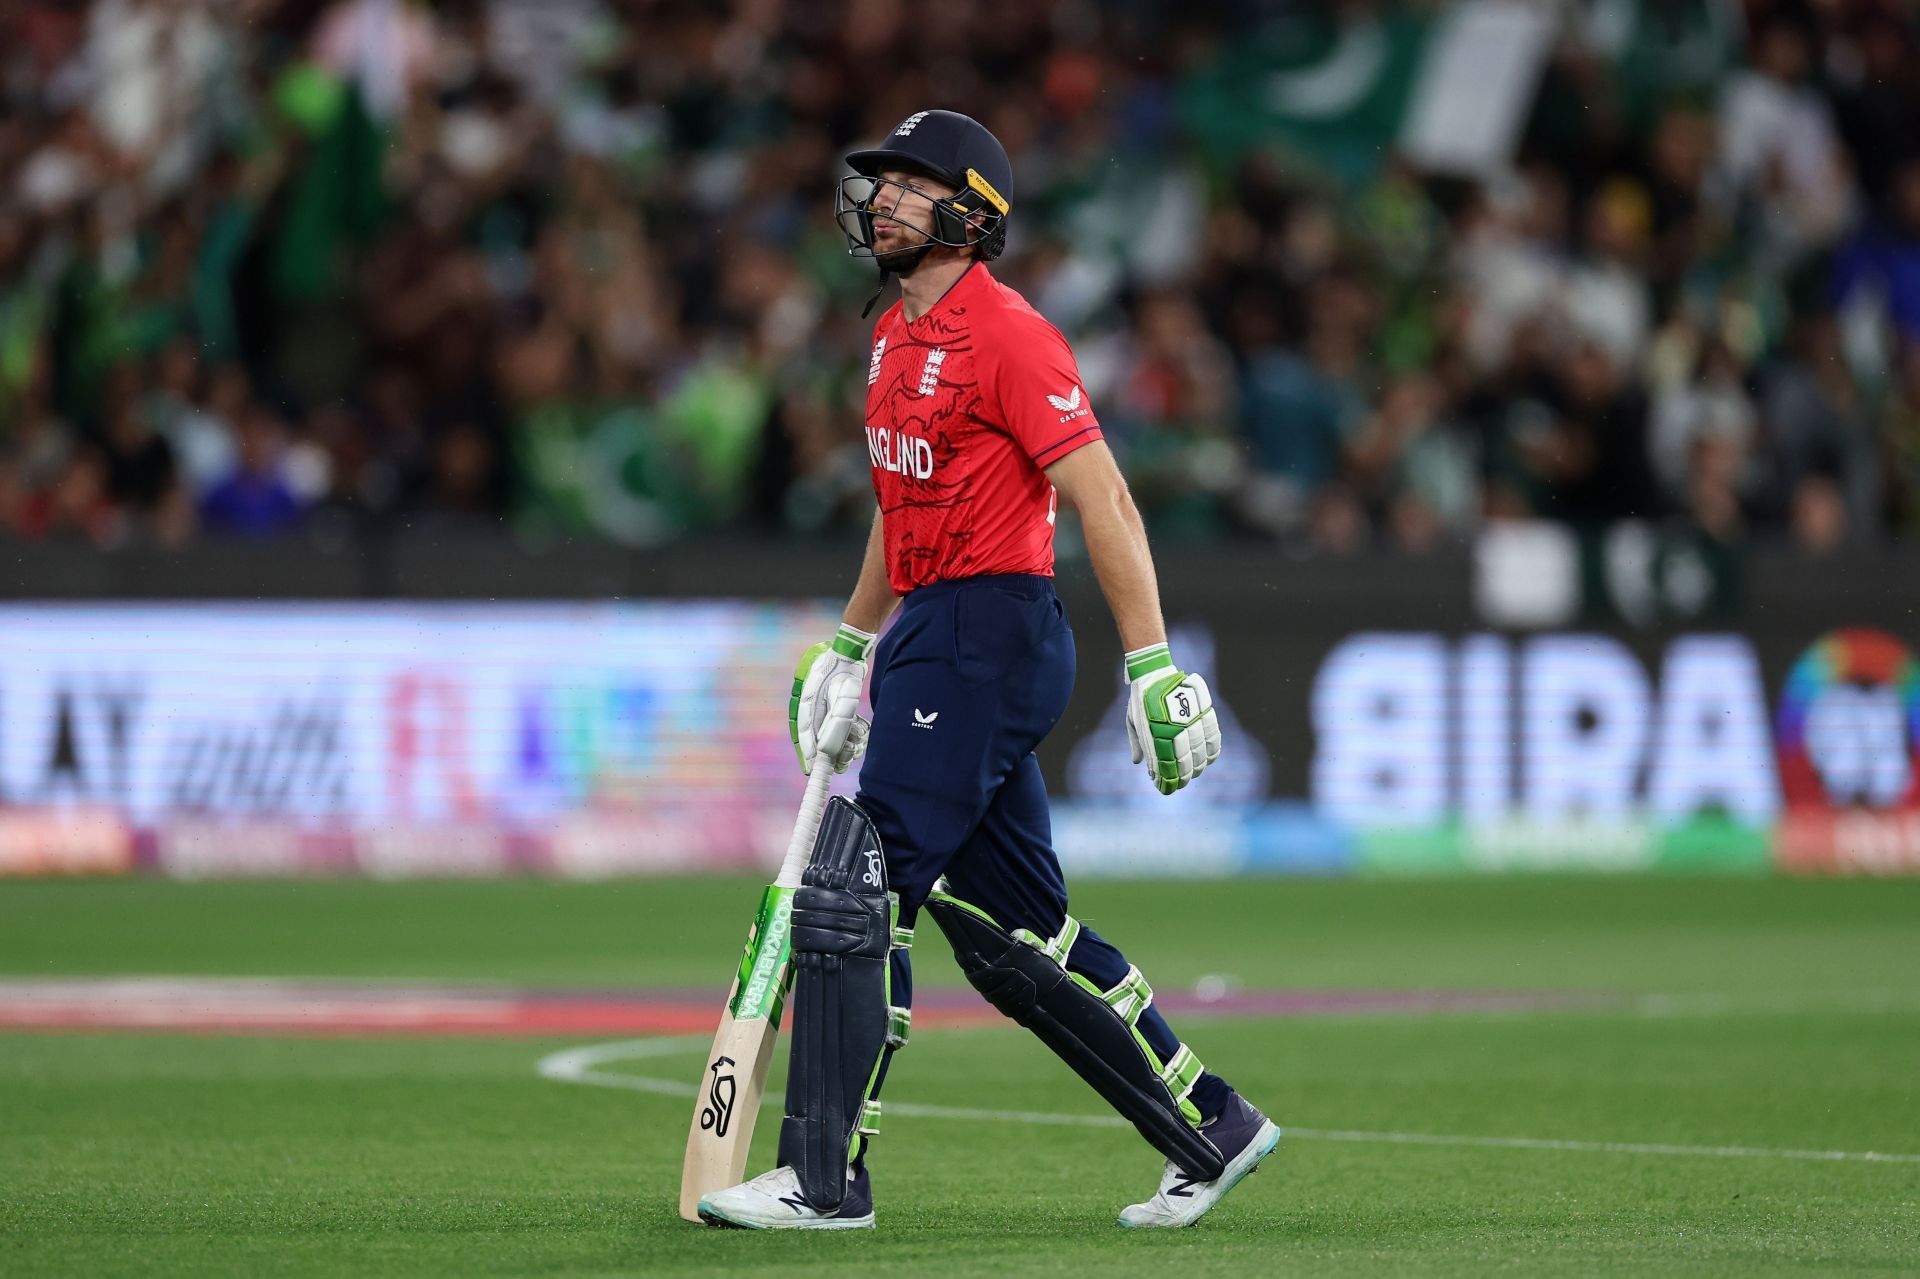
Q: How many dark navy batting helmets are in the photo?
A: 1